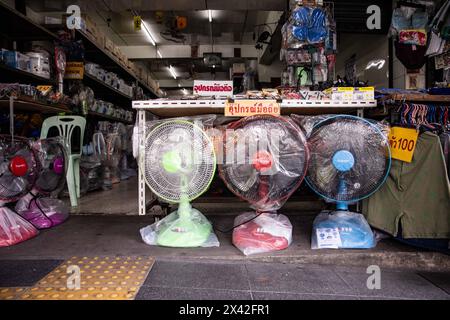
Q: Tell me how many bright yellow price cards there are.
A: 1